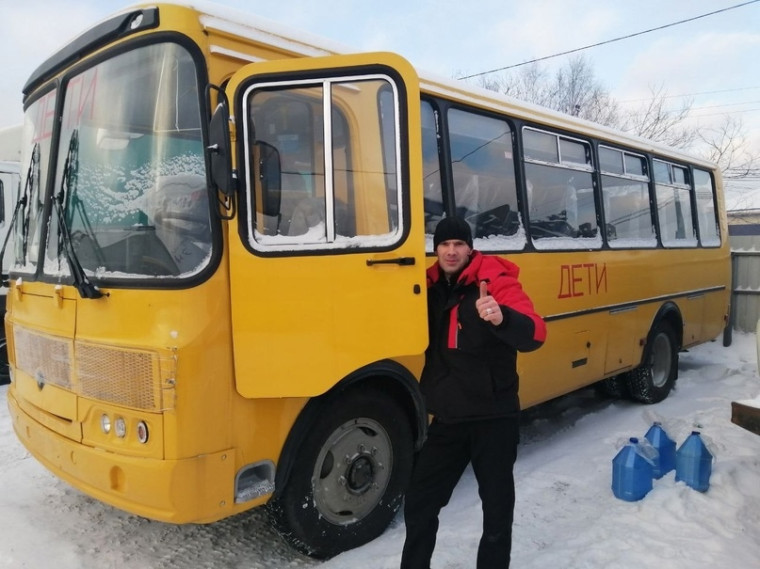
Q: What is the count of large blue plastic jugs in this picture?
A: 3